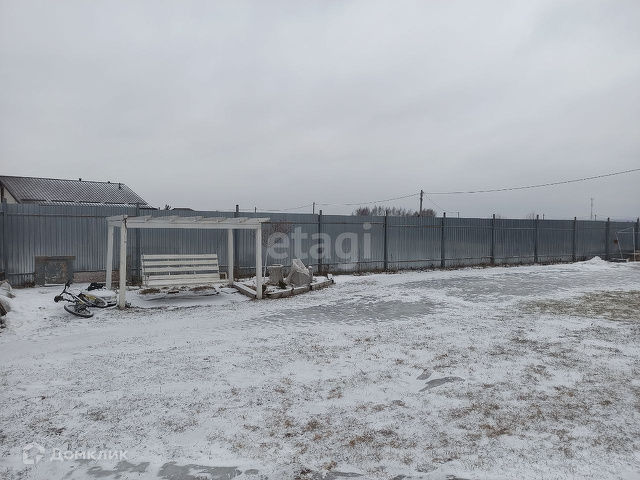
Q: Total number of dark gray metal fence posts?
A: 11